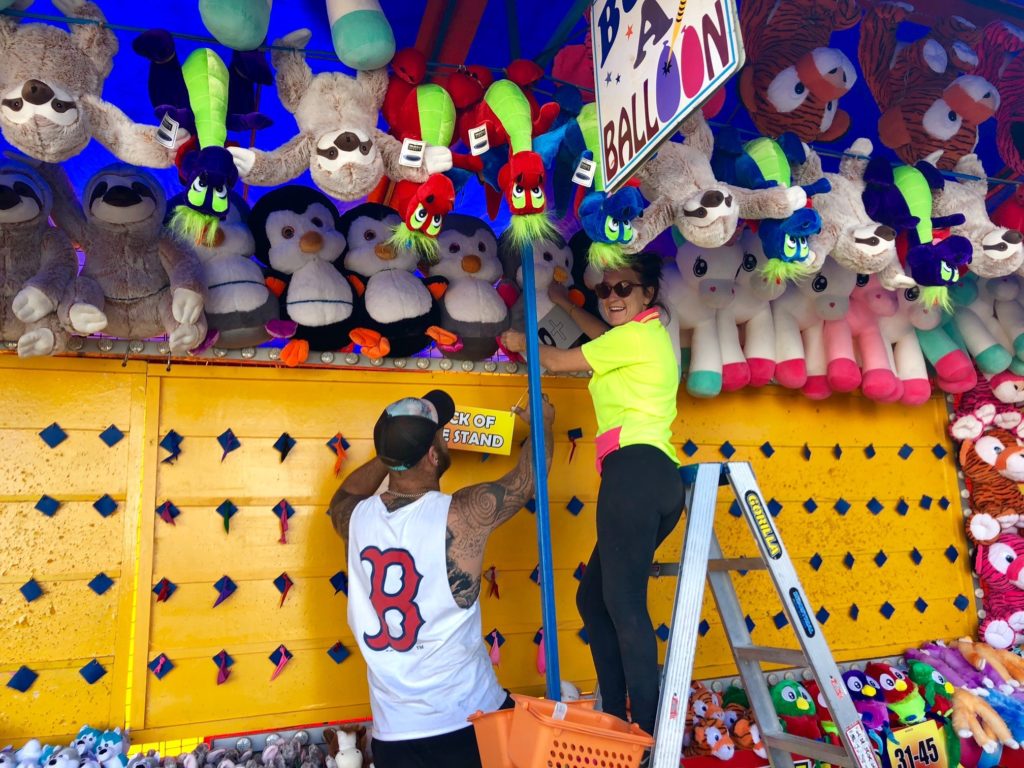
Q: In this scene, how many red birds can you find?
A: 2